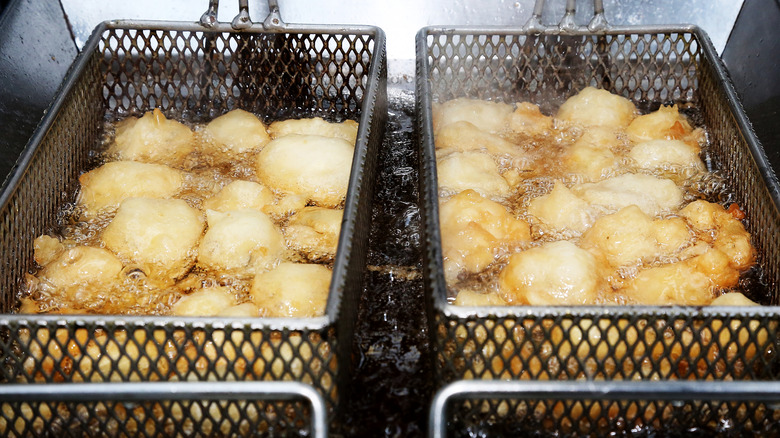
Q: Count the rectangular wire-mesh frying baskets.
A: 2